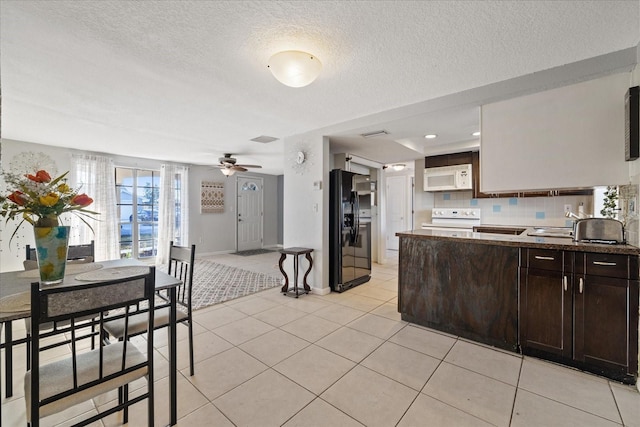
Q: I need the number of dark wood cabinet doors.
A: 2